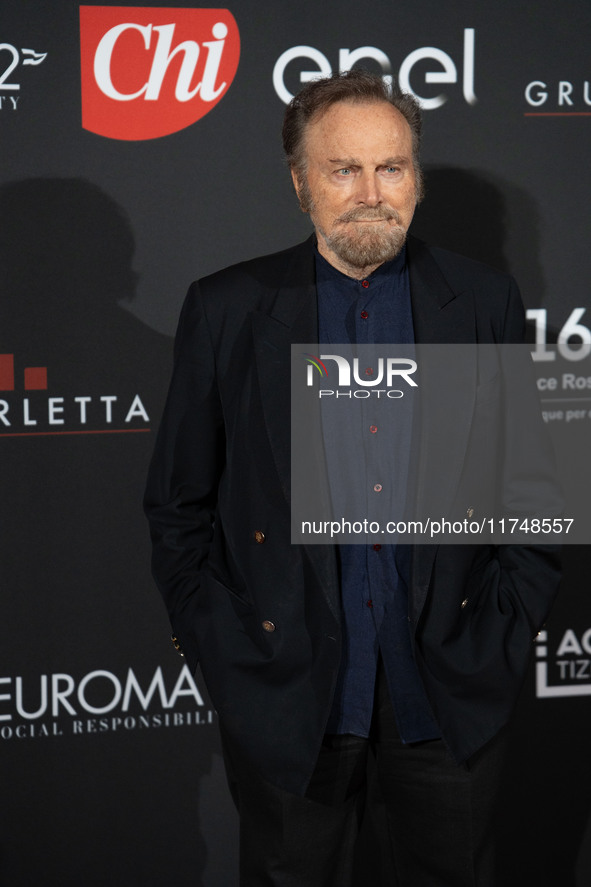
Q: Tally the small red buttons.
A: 7